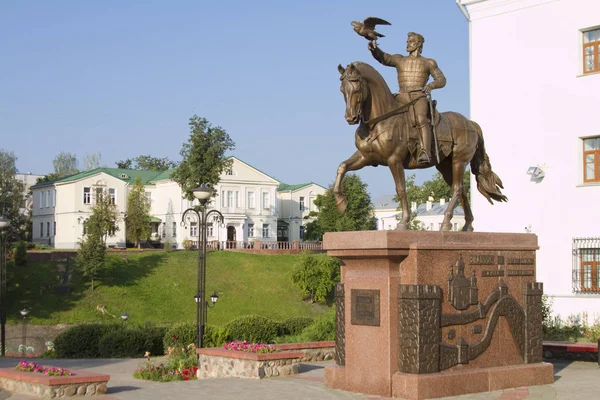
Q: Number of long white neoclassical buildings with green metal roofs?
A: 1